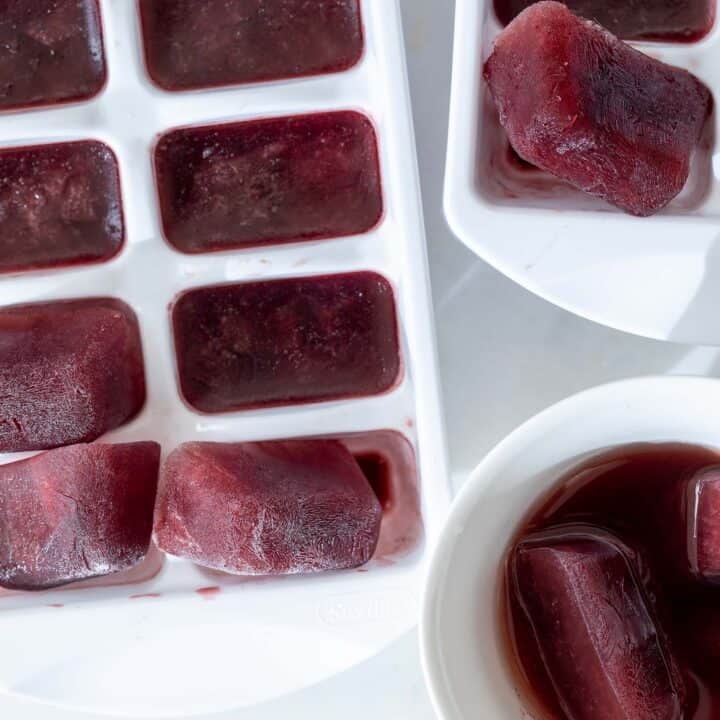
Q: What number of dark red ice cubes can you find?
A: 12